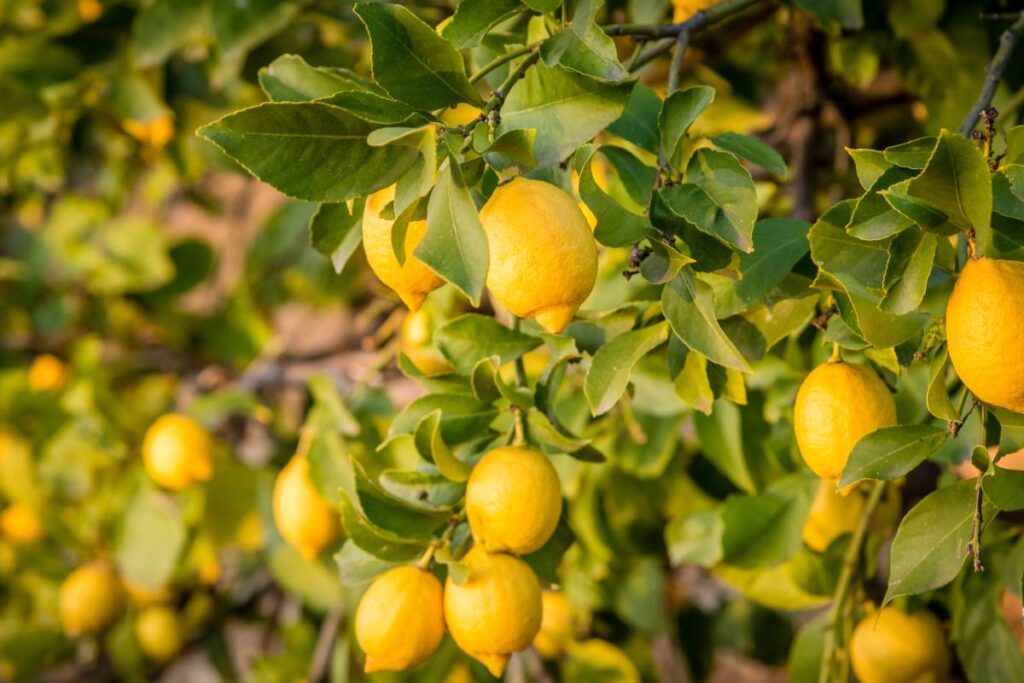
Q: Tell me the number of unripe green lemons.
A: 0